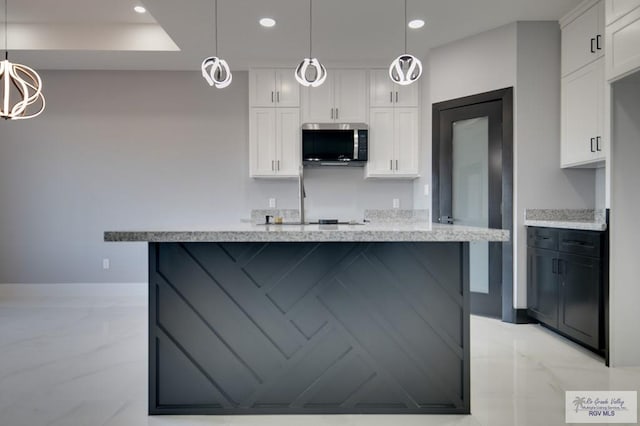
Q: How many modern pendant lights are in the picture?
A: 4